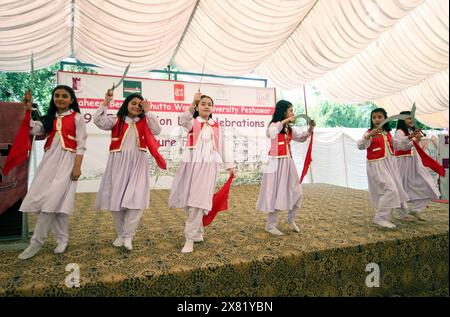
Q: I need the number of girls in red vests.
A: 6